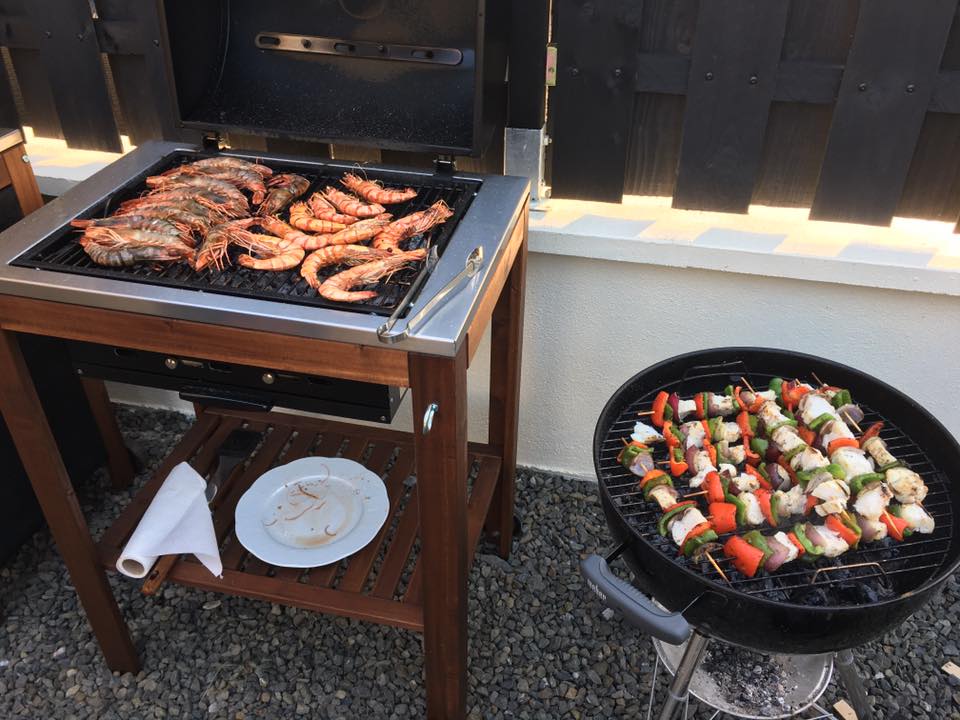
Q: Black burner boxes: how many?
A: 2